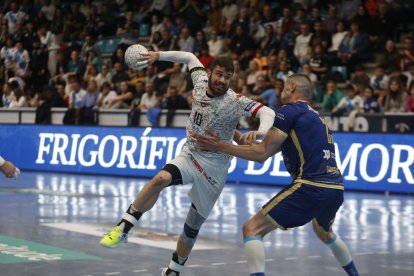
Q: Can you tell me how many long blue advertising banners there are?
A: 1